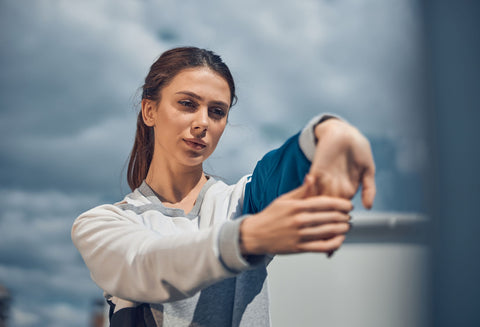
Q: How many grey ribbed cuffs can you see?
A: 2